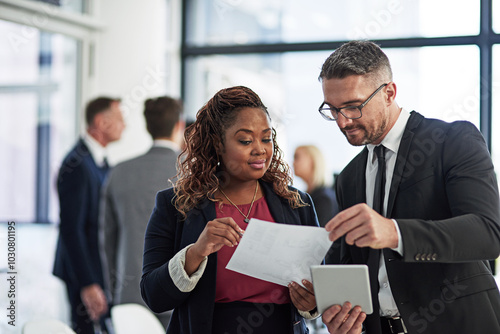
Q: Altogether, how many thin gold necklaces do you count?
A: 1